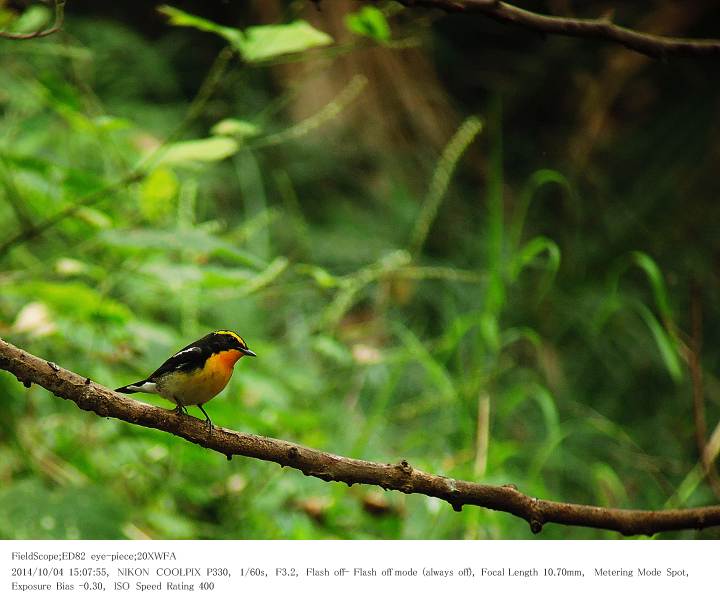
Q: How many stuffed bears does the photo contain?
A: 0